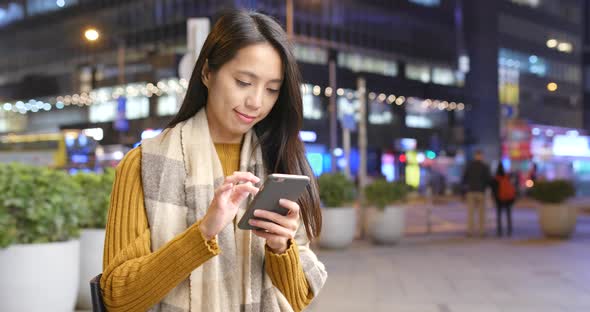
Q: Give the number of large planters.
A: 5